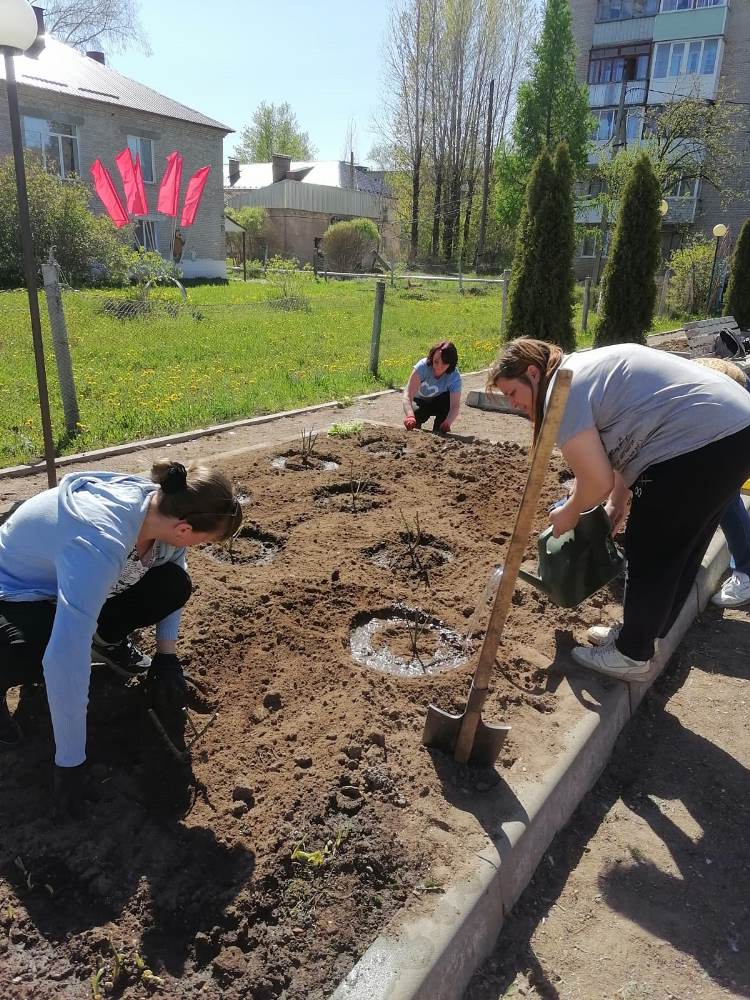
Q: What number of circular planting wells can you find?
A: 7